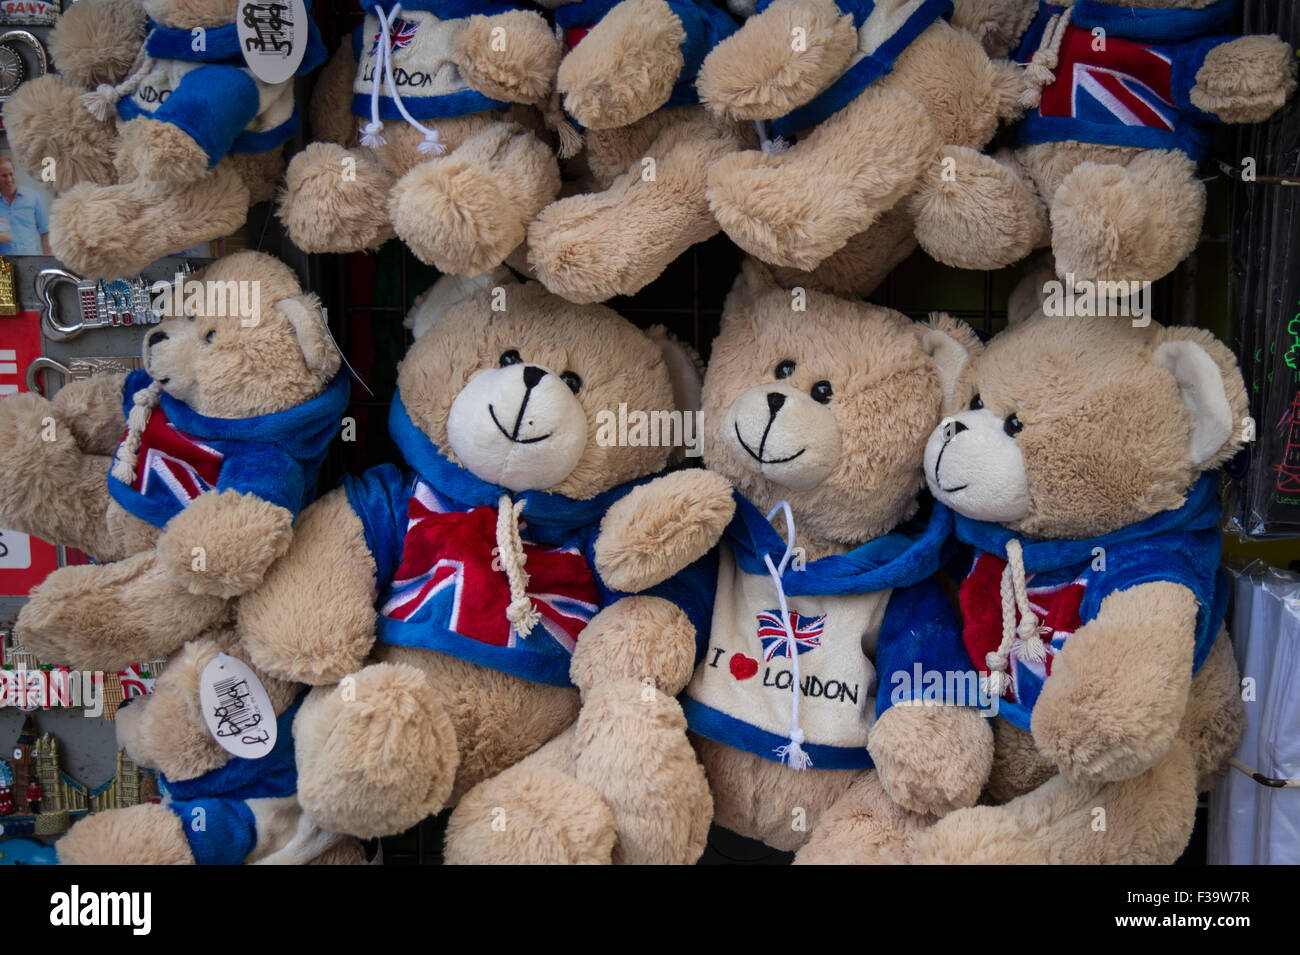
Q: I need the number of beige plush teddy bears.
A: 10